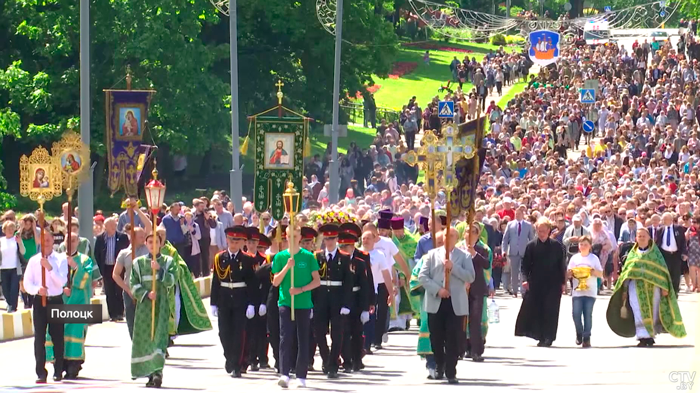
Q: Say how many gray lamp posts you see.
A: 3